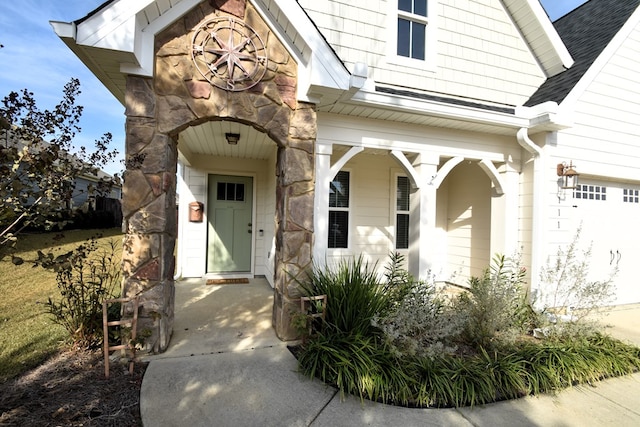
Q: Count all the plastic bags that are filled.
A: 0